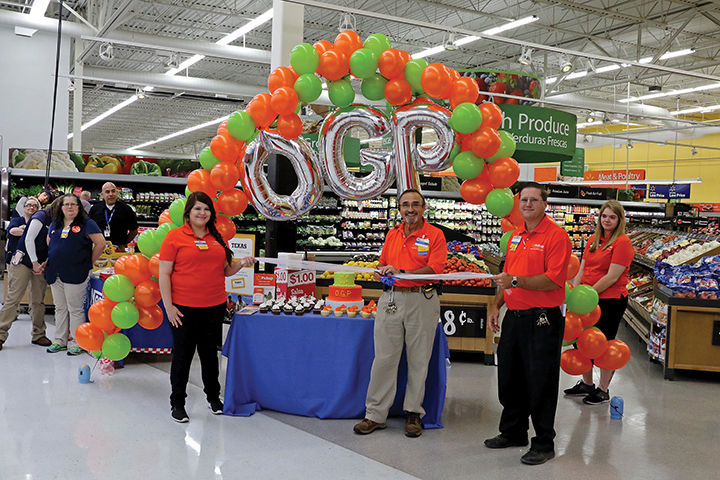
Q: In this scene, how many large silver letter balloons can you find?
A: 3